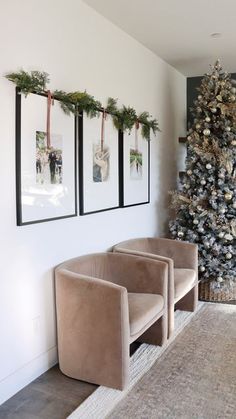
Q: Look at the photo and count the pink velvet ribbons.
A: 3